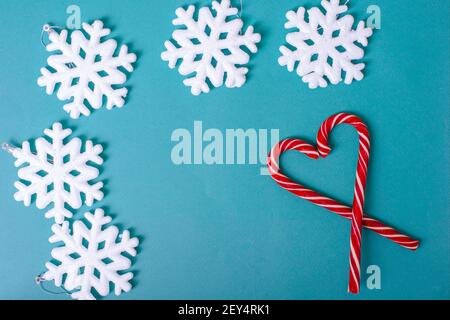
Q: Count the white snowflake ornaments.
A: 5